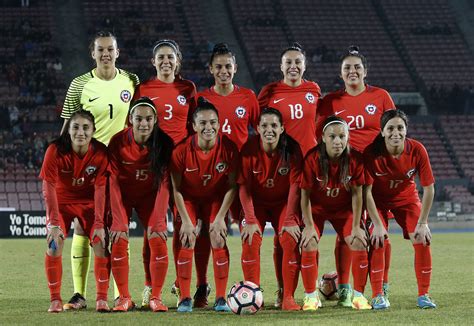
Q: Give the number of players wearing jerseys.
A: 11